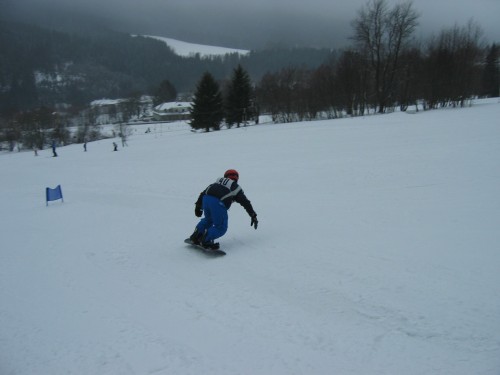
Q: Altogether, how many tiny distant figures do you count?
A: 4